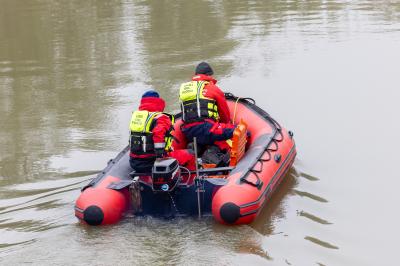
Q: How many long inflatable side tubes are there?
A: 2